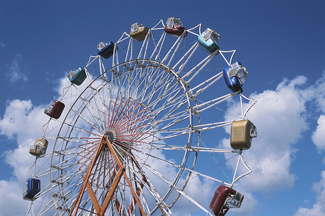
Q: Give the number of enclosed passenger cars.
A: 11